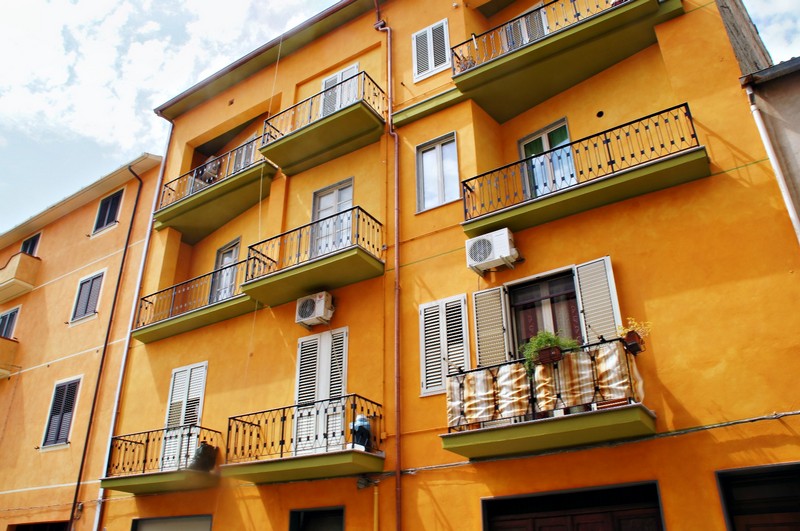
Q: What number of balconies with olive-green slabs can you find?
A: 9